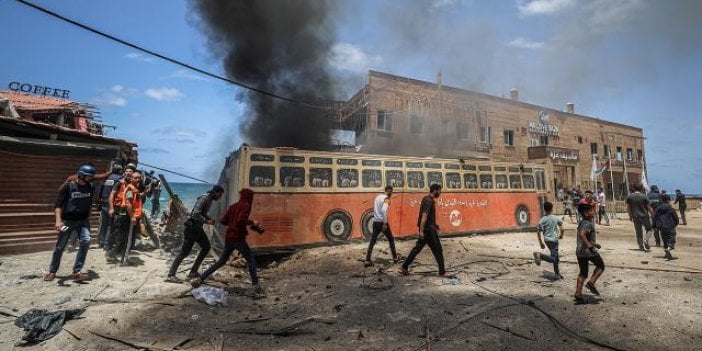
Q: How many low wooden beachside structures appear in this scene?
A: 1